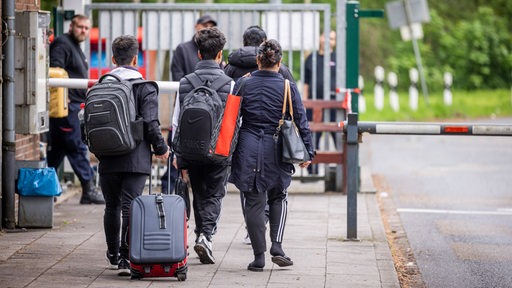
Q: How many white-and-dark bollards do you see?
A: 5